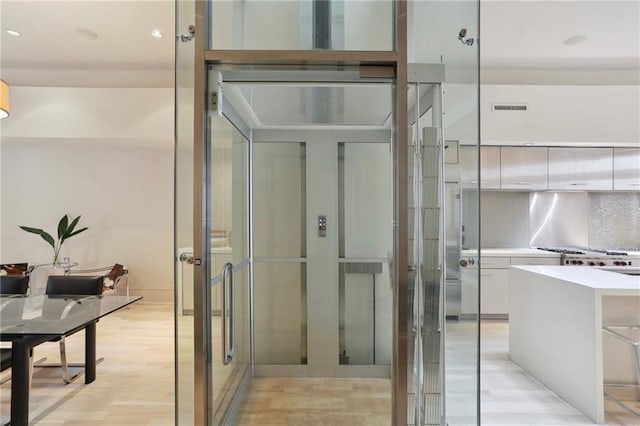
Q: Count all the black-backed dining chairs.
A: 2